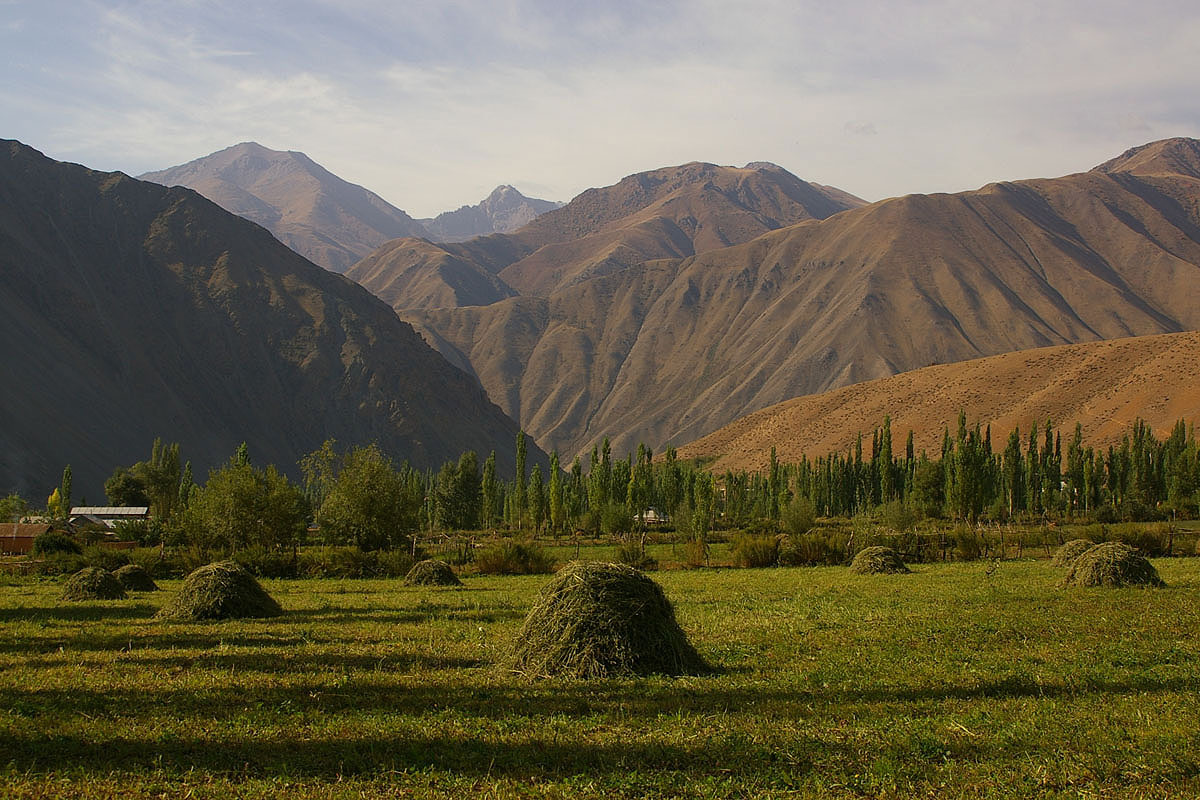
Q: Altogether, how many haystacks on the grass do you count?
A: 8